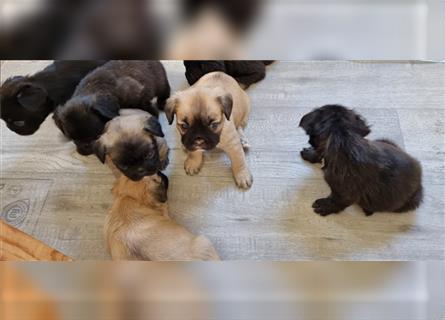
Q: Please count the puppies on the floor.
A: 7